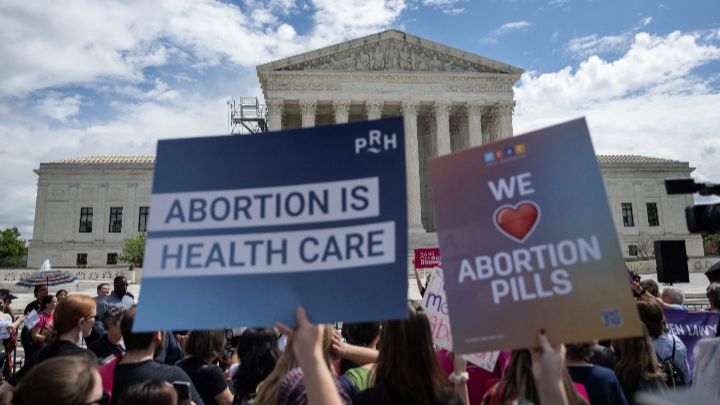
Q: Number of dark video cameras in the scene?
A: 1